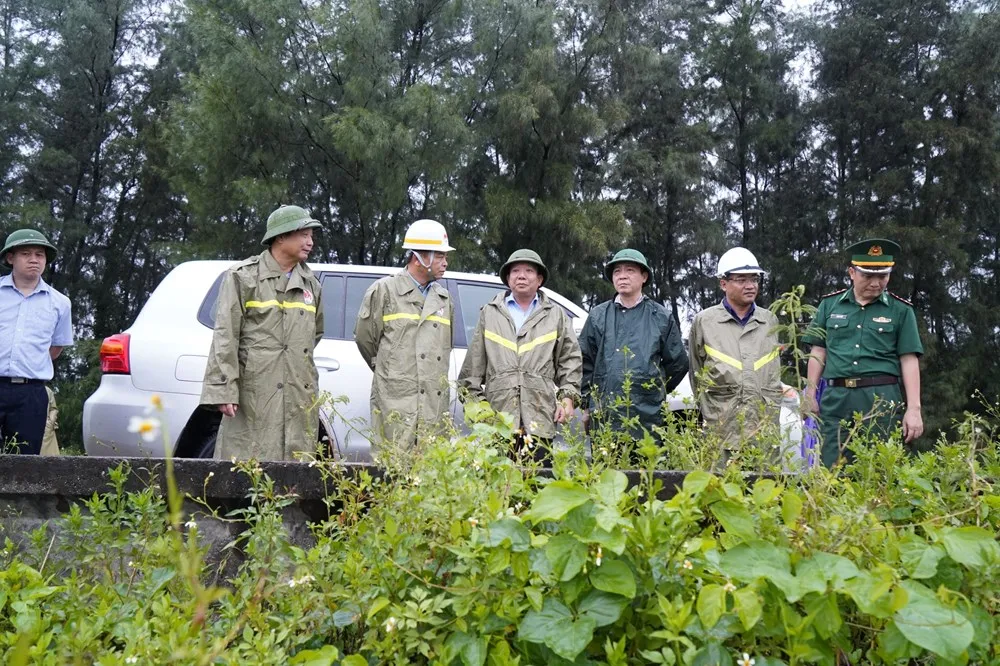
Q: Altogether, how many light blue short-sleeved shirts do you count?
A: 1